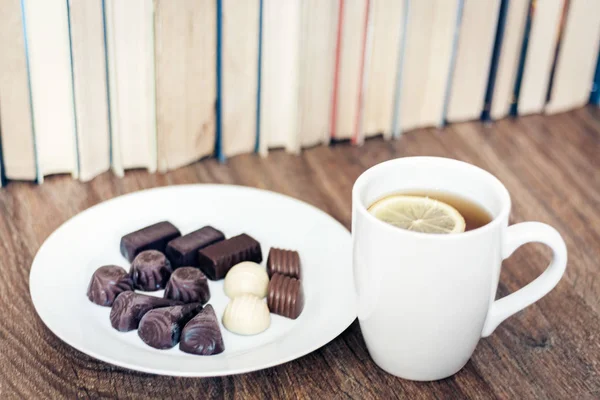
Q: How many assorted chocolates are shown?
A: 13